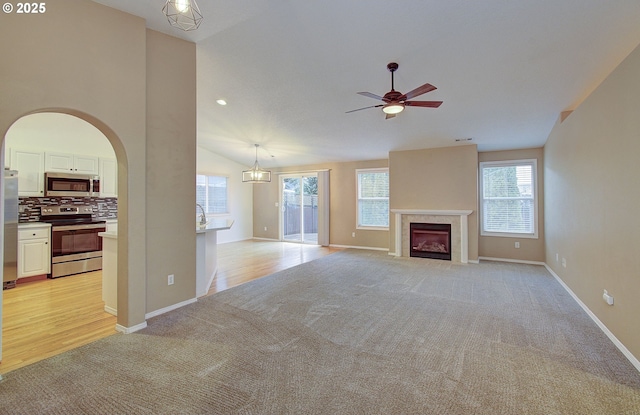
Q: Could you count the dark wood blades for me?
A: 5